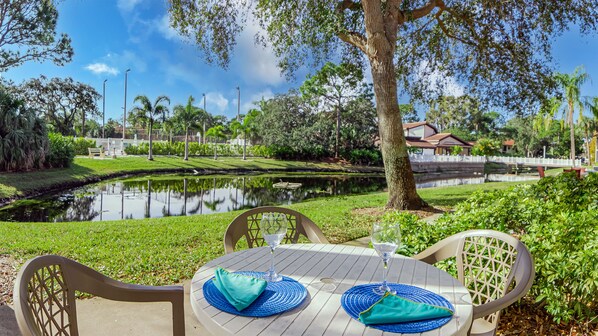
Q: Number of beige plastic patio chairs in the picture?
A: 3